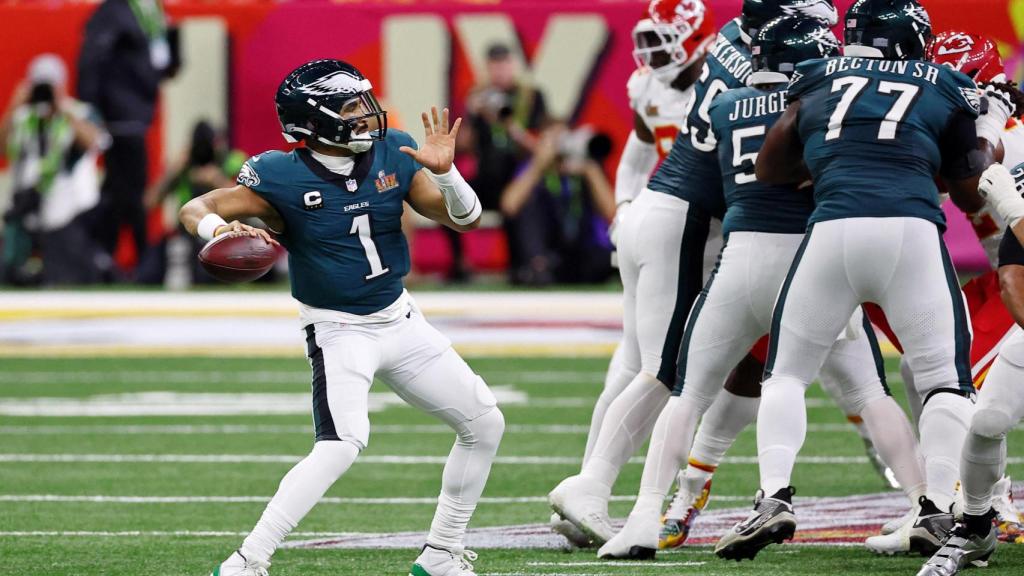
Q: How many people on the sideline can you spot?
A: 5